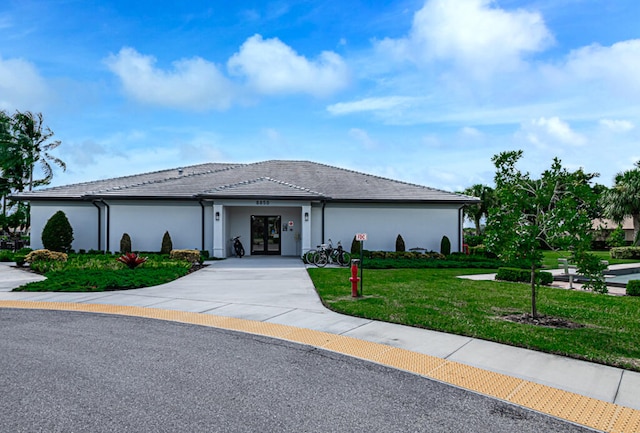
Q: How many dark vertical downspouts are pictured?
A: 5